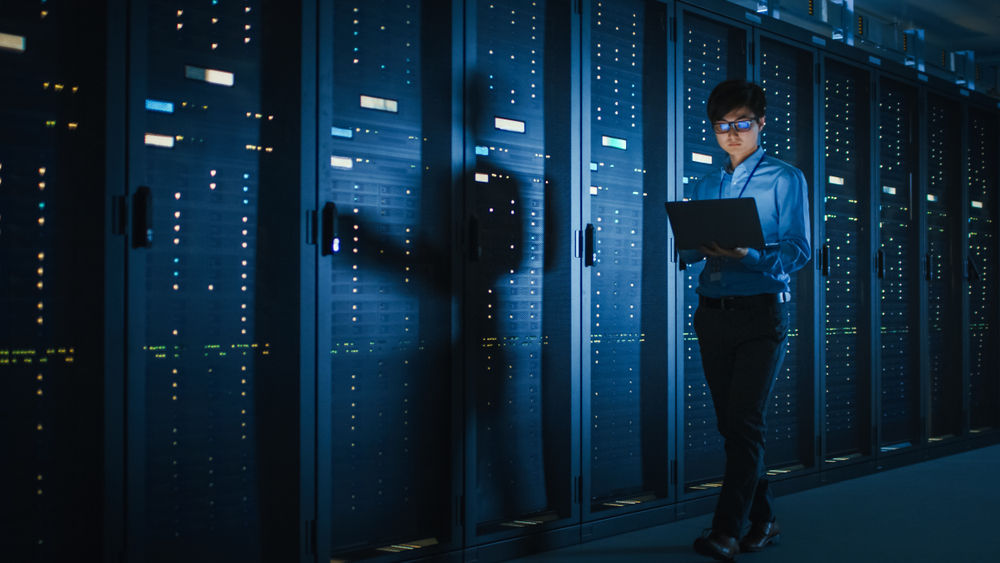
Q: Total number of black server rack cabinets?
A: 11